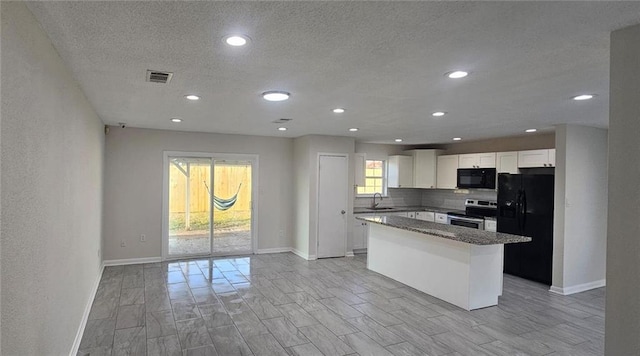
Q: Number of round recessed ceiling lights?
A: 13